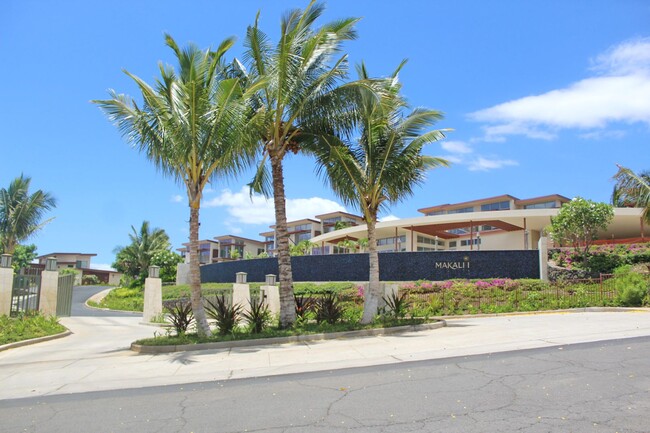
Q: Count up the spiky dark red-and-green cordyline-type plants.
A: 6